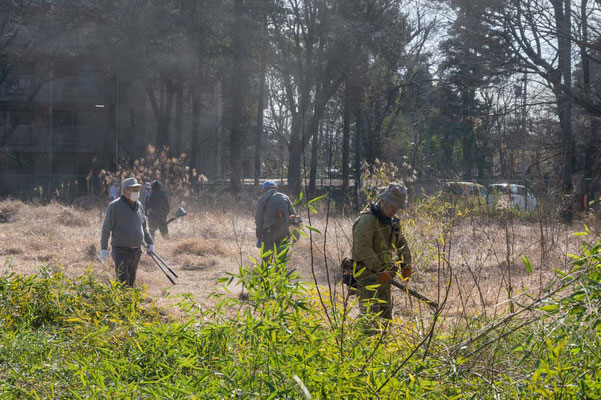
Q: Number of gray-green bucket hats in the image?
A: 1